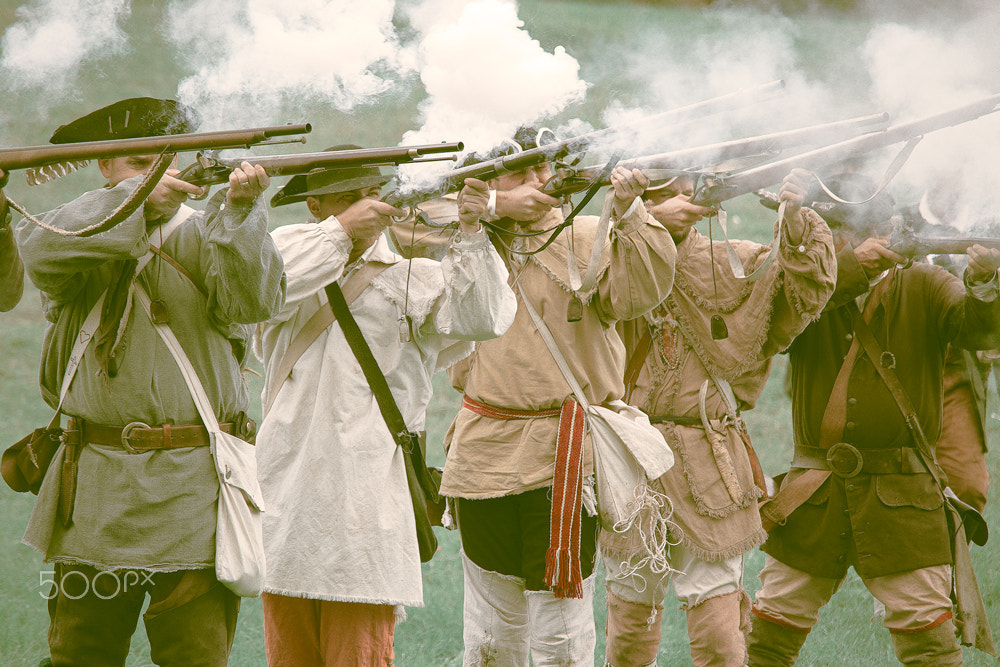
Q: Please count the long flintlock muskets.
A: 6